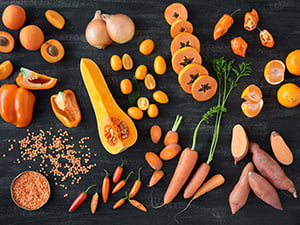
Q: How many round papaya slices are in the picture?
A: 6